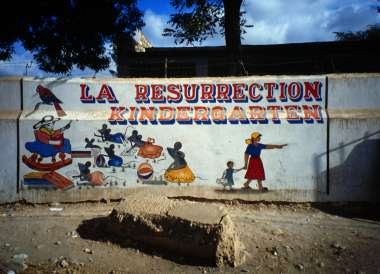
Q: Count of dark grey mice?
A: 6